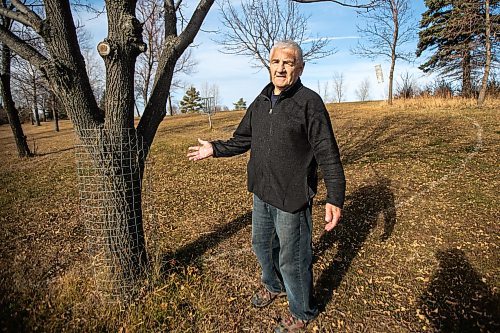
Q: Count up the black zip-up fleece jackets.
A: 1